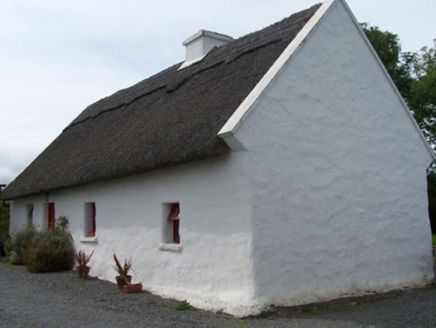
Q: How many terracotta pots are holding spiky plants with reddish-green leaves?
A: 2